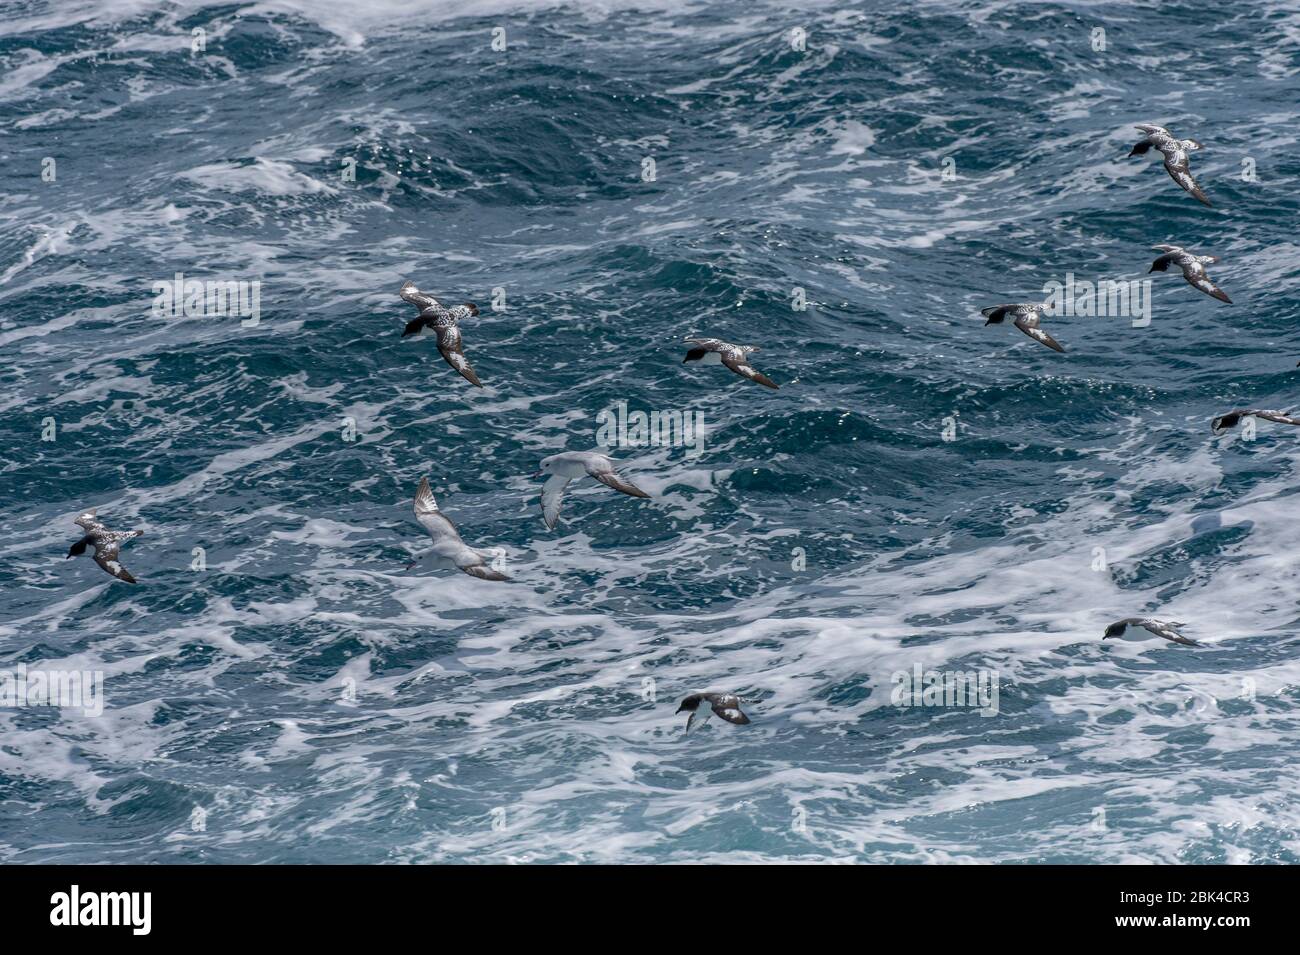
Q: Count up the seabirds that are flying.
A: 11